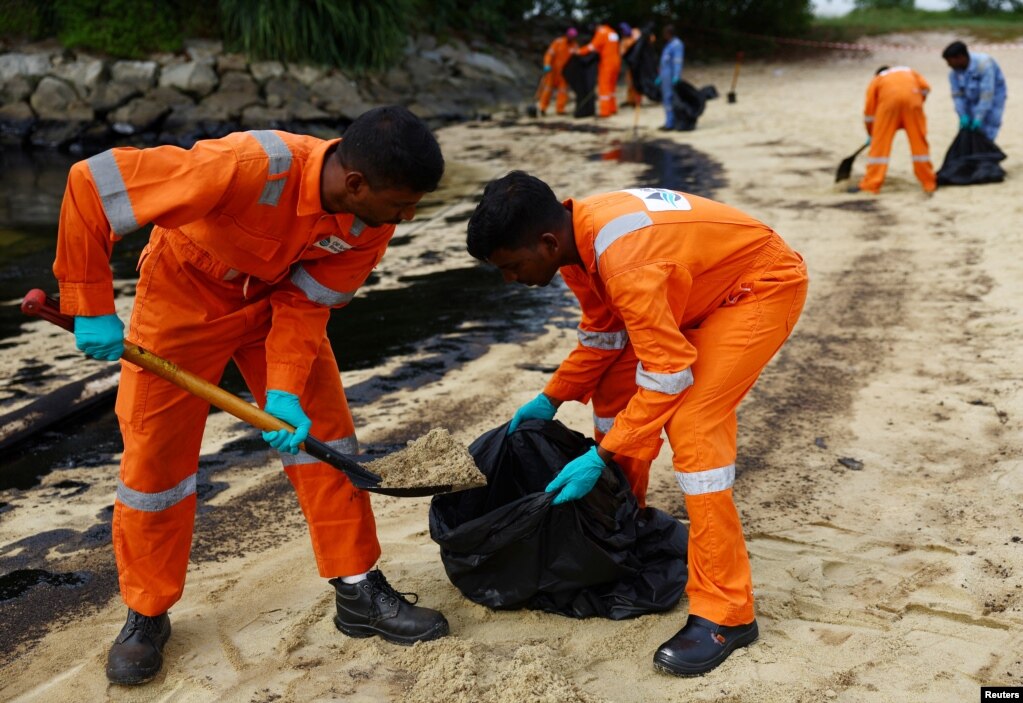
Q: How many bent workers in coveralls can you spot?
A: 4